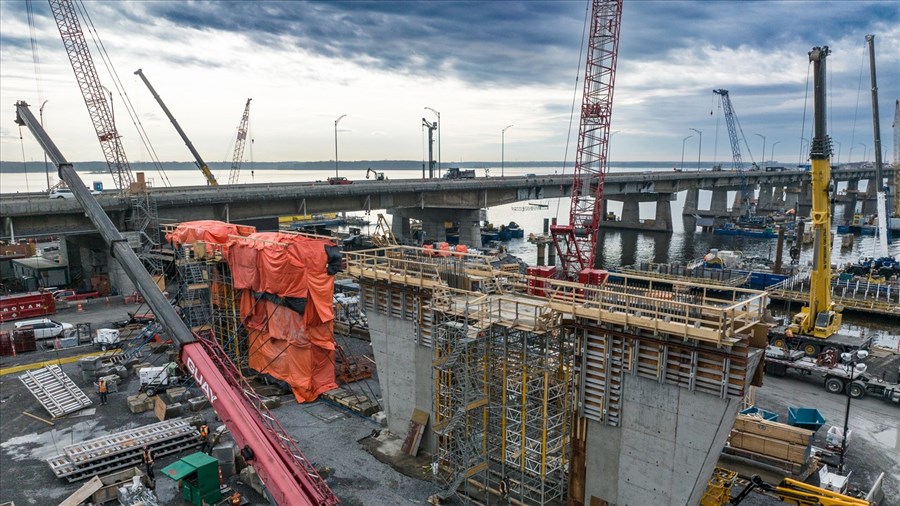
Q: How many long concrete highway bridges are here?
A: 1